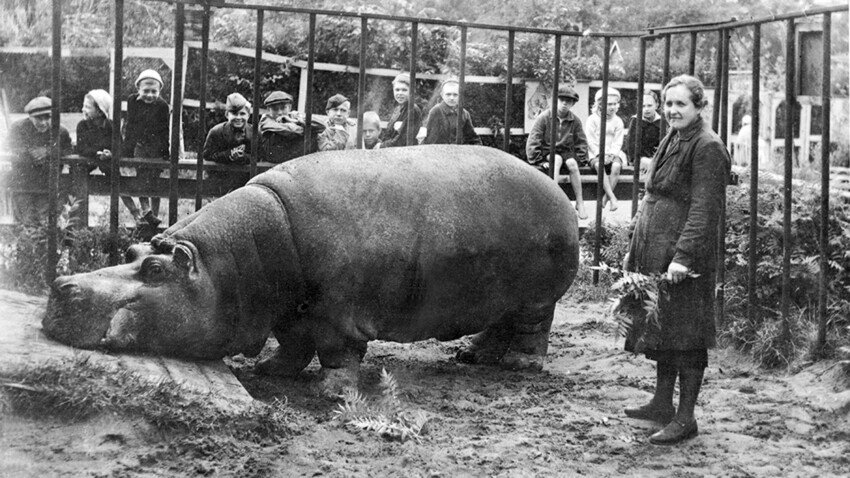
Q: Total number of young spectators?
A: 12